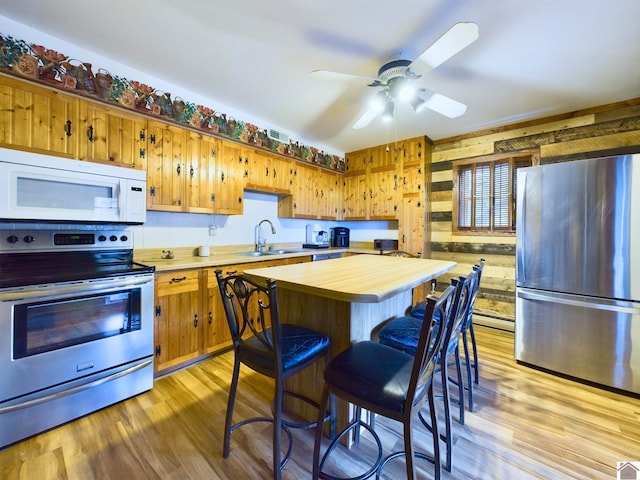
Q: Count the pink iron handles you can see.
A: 0